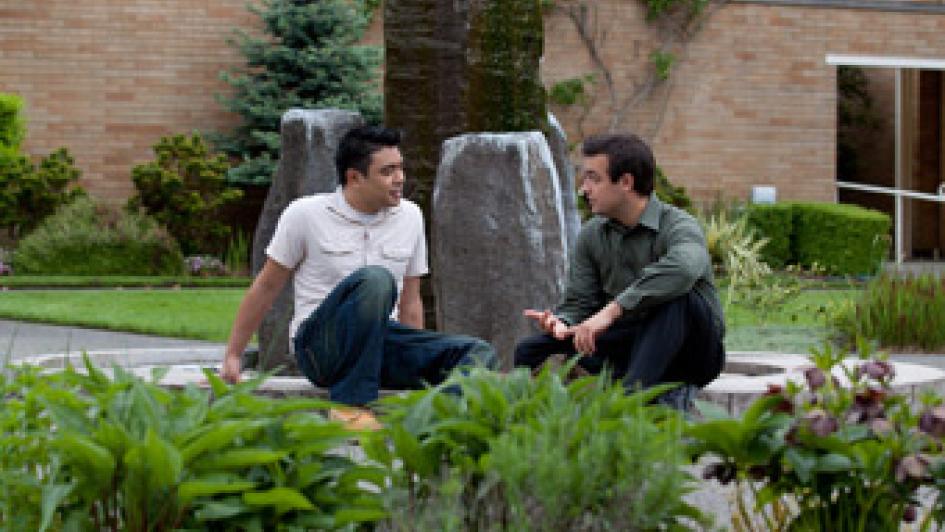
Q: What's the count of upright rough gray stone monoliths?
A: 3